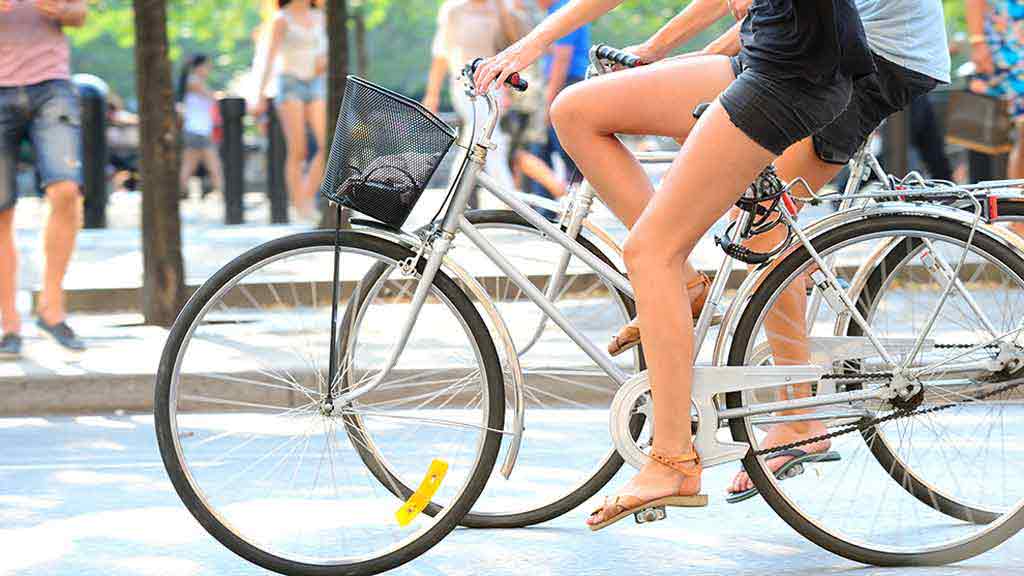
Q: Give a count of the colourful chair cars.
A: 0